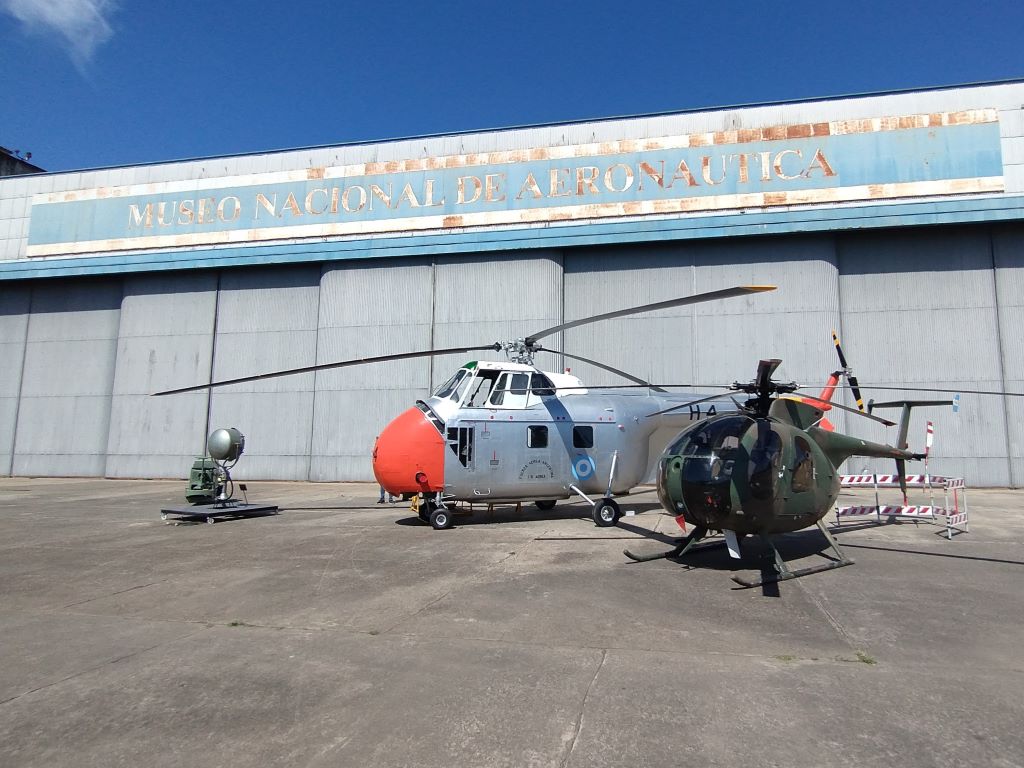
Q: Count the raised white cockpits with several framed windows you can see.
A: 1